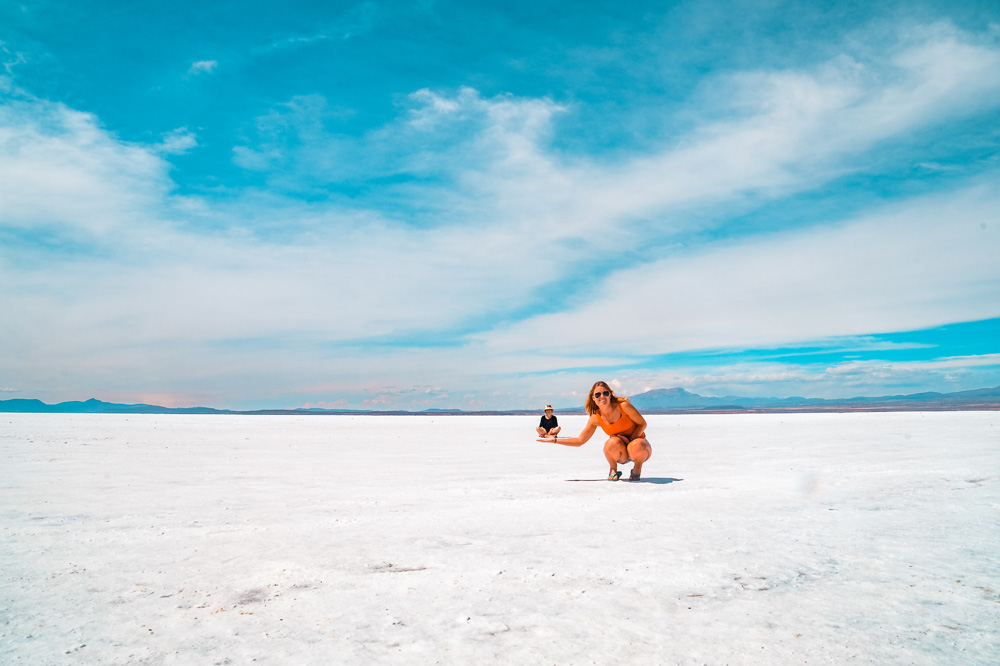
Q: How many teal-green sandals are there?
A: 2